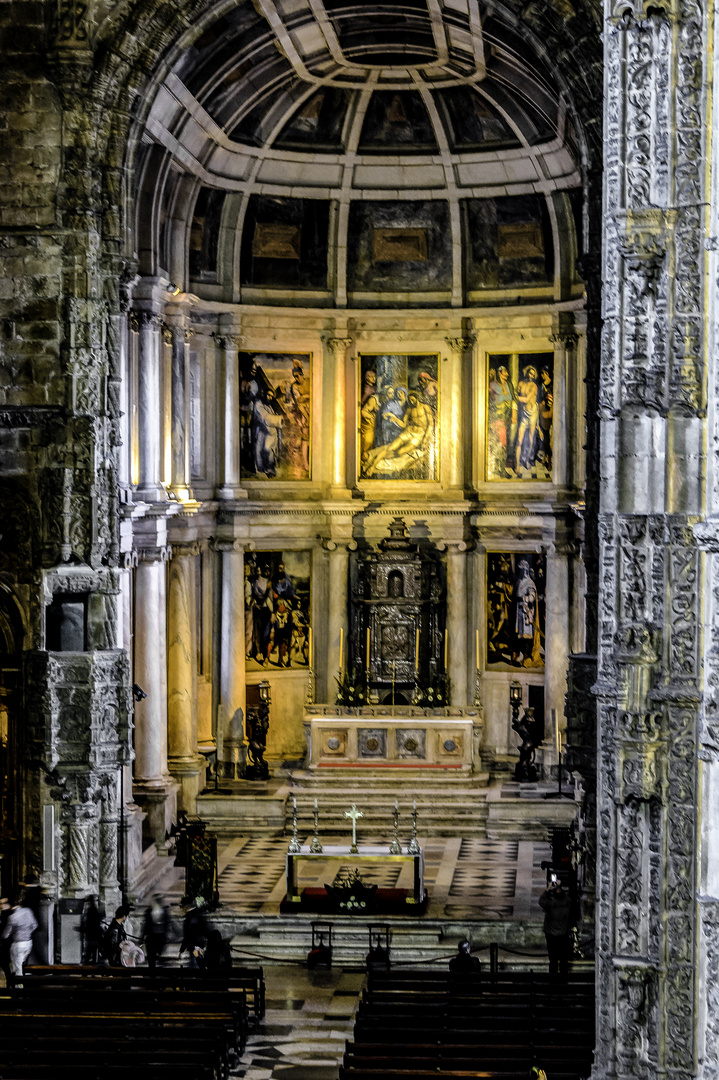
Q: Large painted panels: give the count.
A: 5